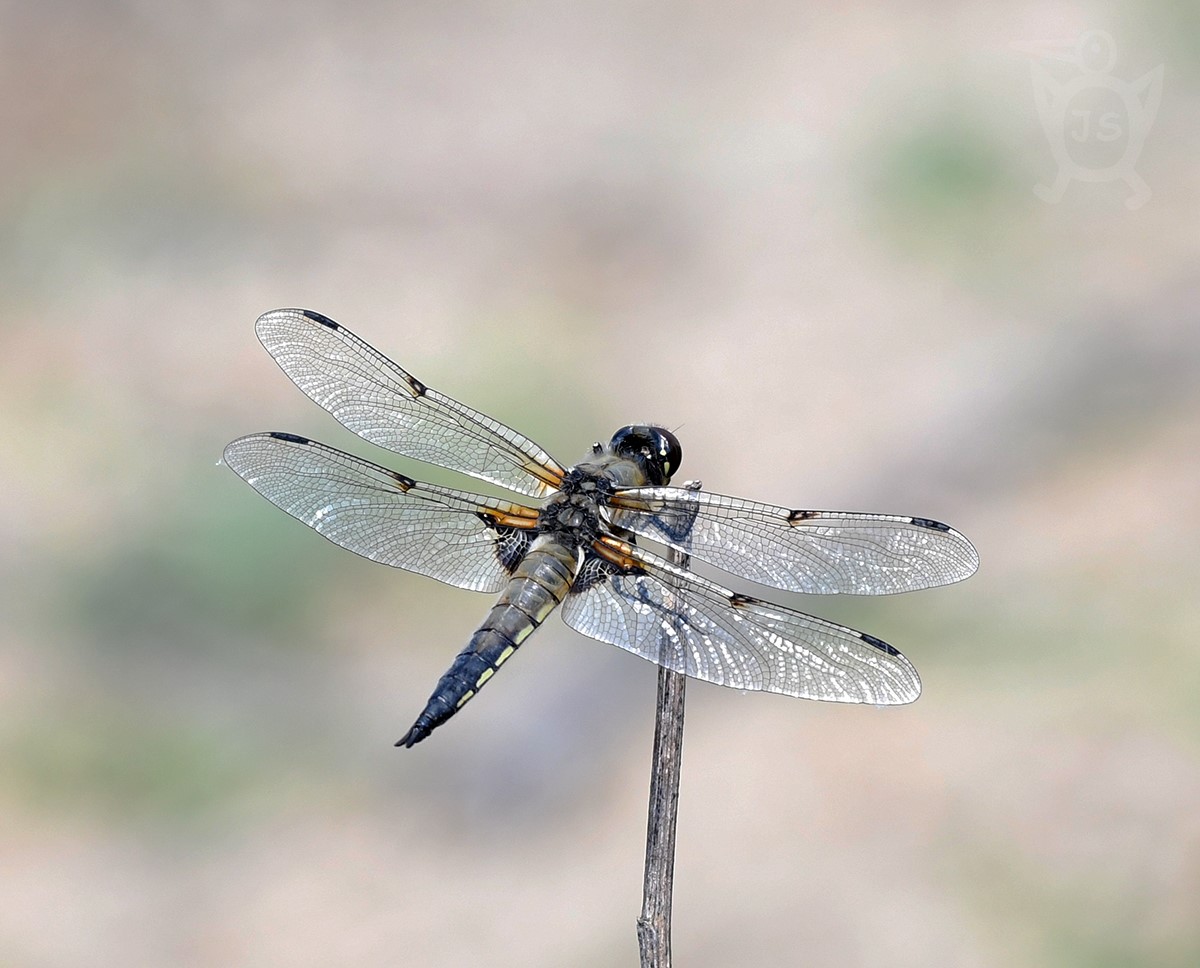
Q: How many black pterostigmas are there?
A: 4